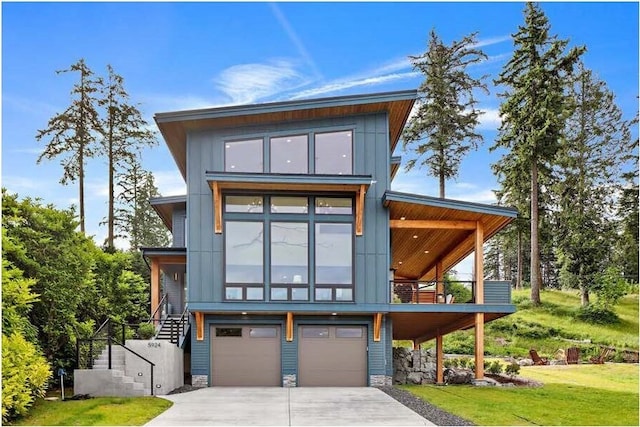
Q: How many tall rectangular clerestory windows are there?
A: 3